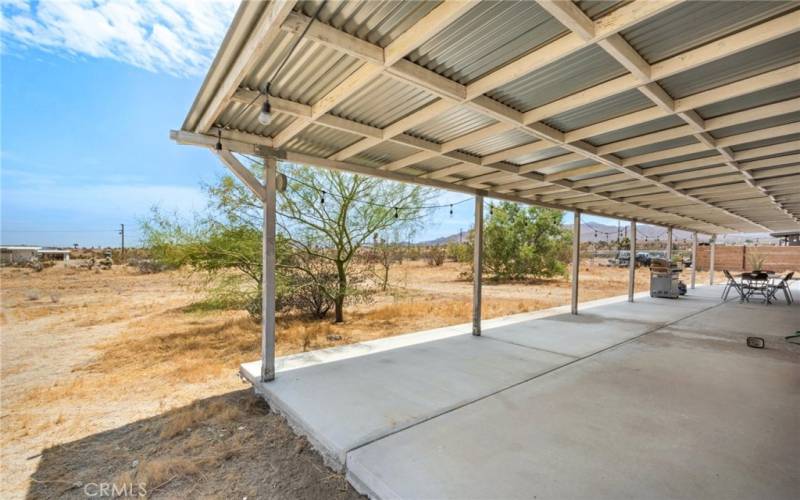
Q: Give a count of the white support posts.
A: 7